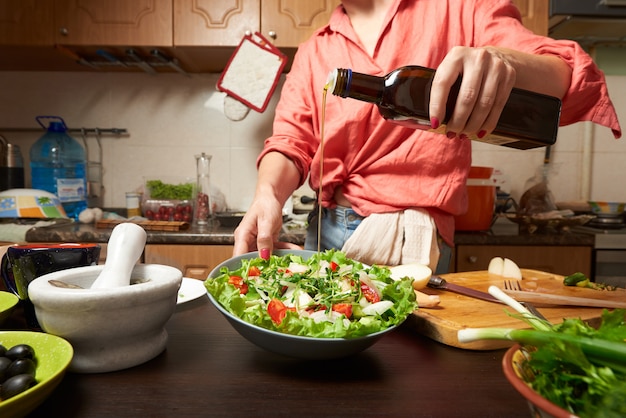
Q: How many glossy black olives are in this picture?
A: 5